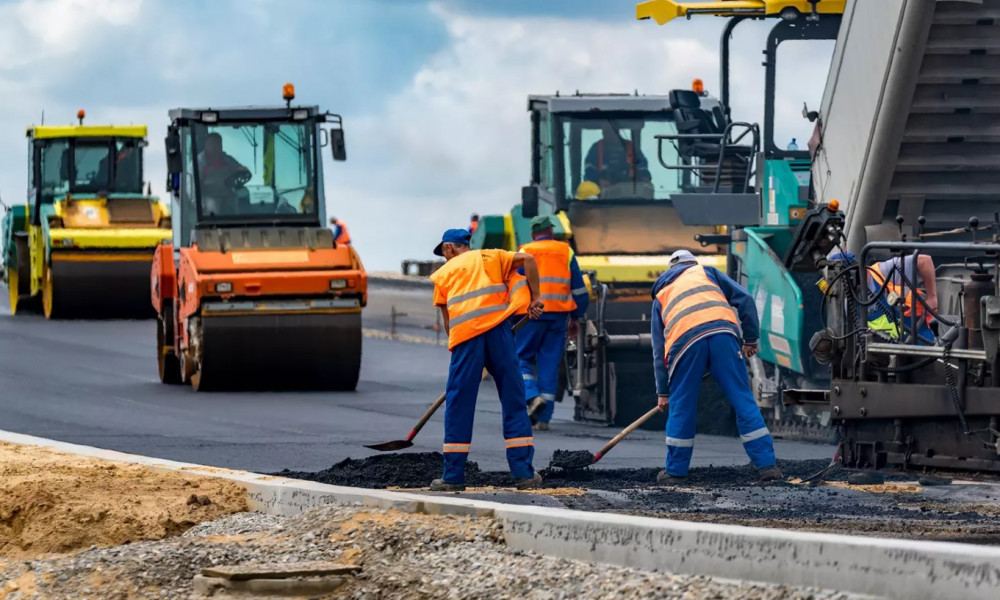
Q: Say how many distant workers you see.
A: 2